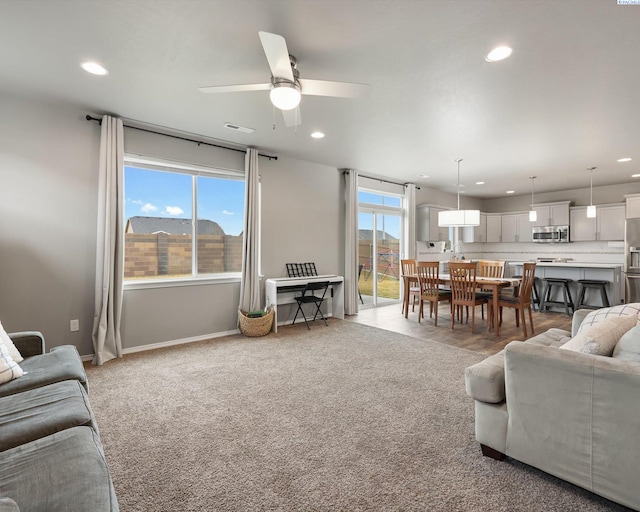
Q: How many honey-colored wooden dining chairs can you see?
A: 6